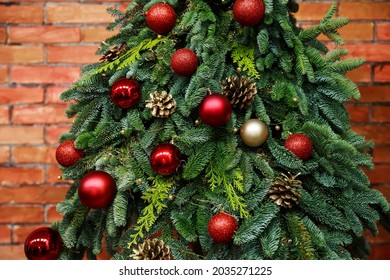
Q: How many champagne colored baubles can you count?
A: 1